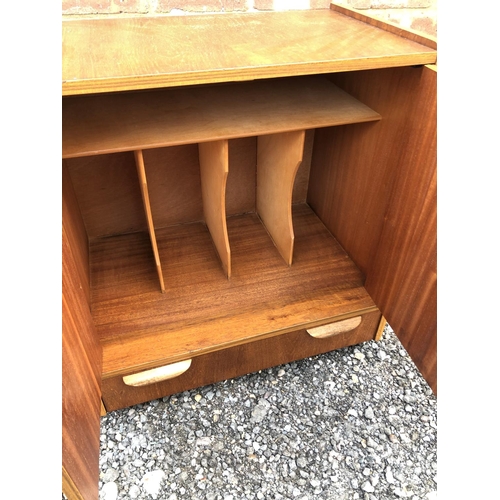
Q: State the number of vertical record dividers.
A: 3